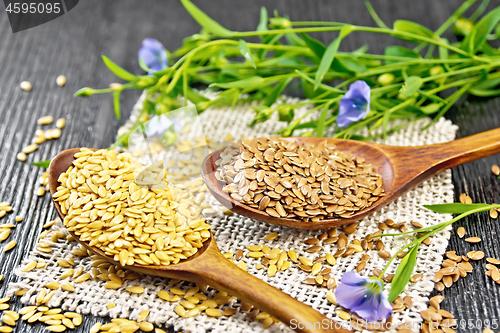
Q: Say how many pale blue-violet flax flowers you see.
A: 4